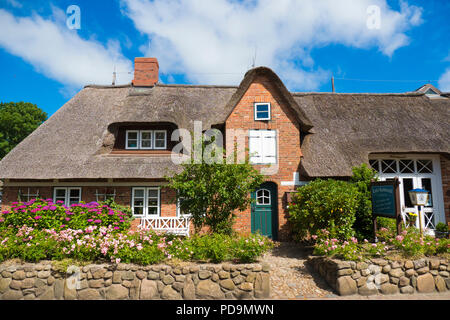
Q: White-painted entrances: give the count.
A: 1